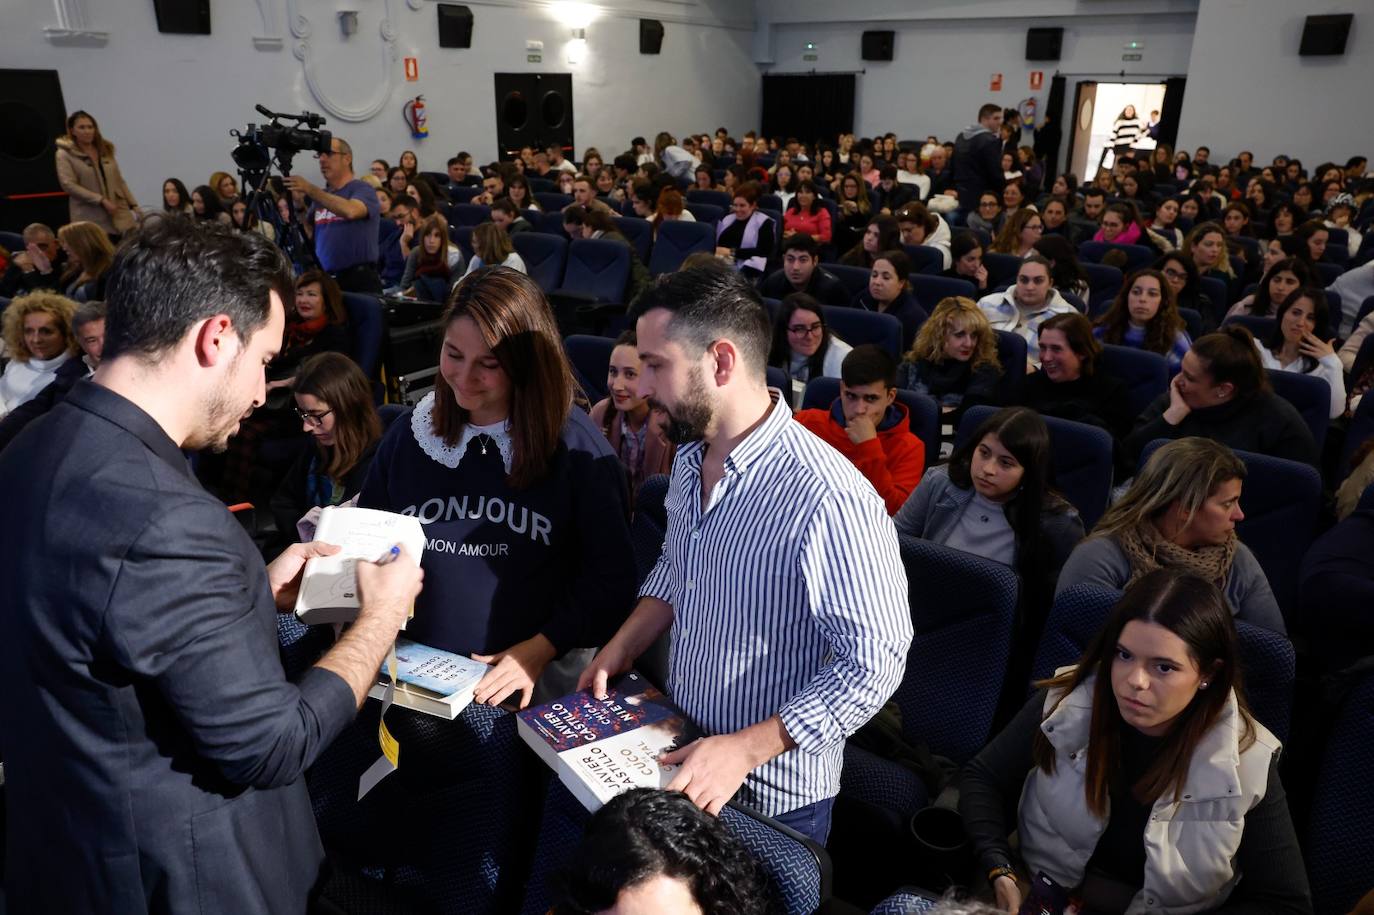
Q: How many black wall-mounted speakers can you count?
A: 6